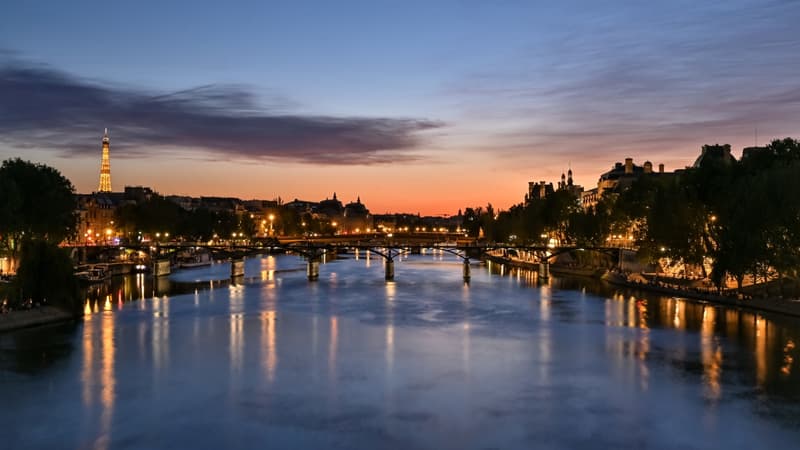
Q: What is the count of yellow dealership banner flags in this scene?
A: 0